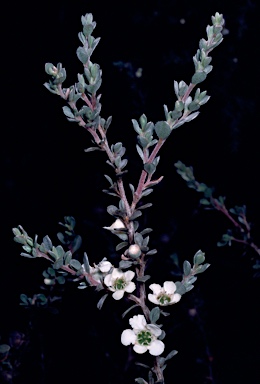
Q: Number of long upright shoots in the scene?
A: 2